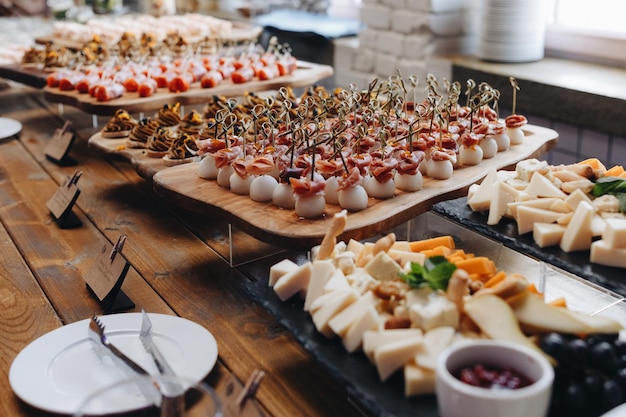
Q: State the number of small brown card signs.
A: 4